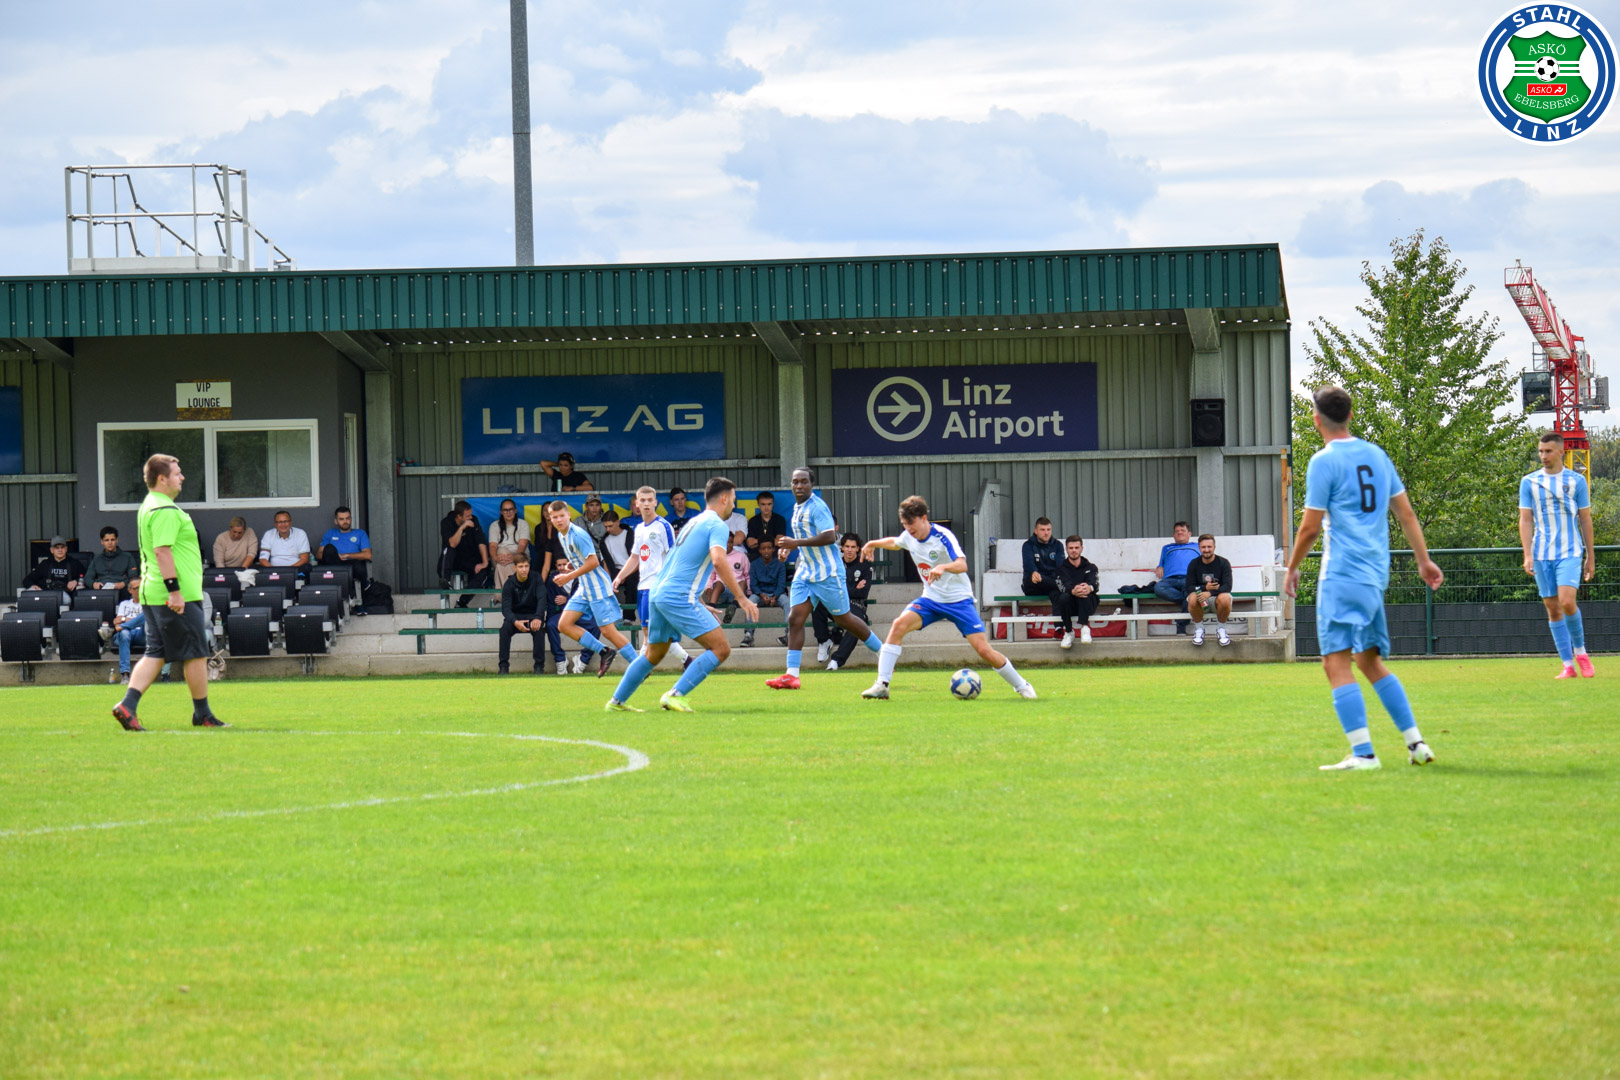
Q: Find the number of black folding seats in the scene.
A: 12